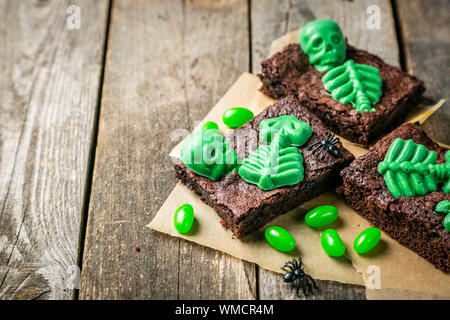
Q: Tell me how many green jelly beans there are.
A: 7